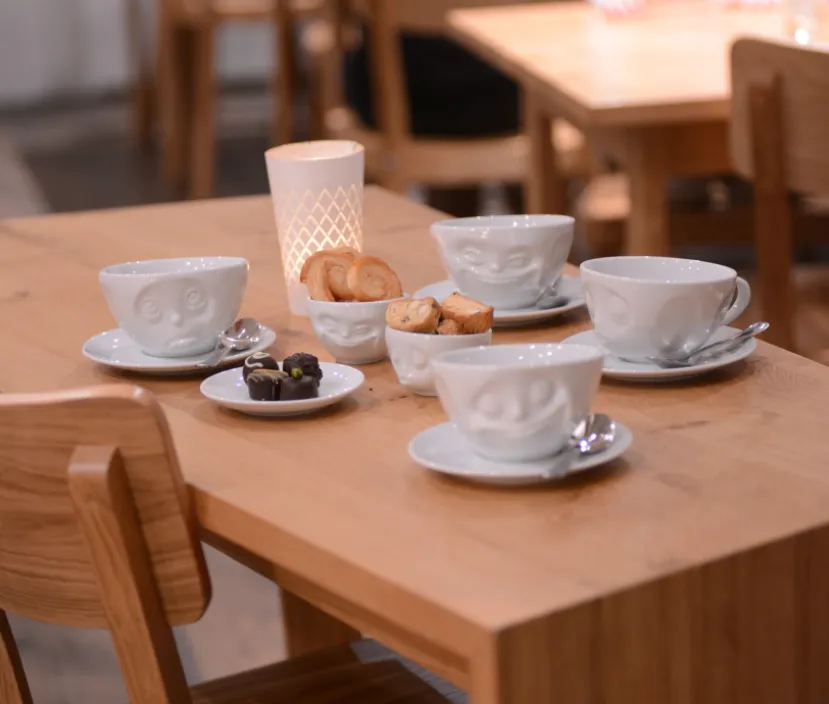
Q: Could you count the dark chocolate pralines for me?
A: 4